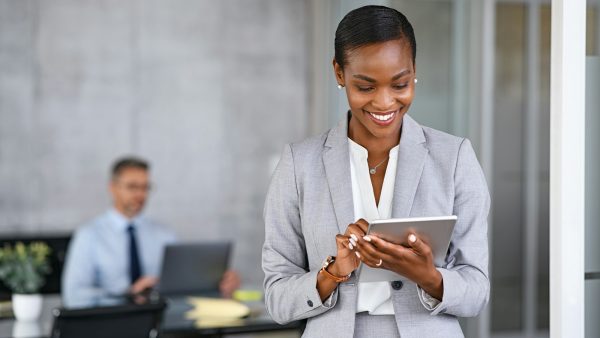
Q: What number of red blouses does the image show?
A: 0